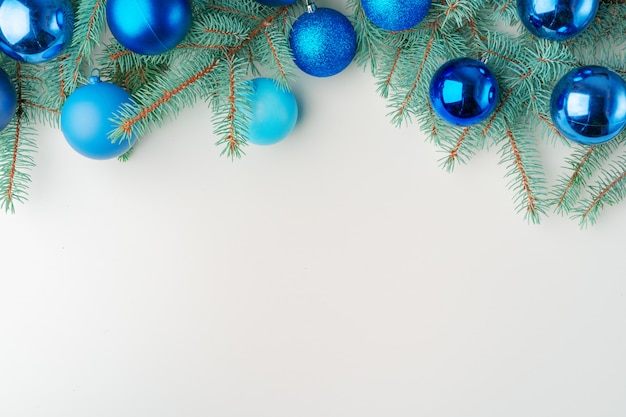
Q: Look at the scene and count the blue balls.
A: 11